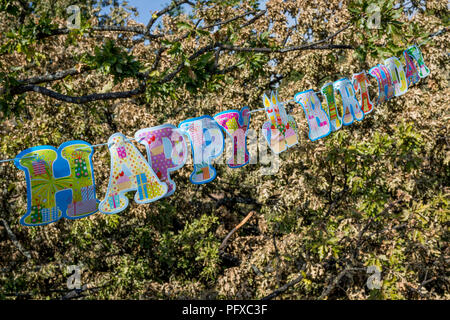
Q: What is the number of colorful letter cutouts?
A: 13